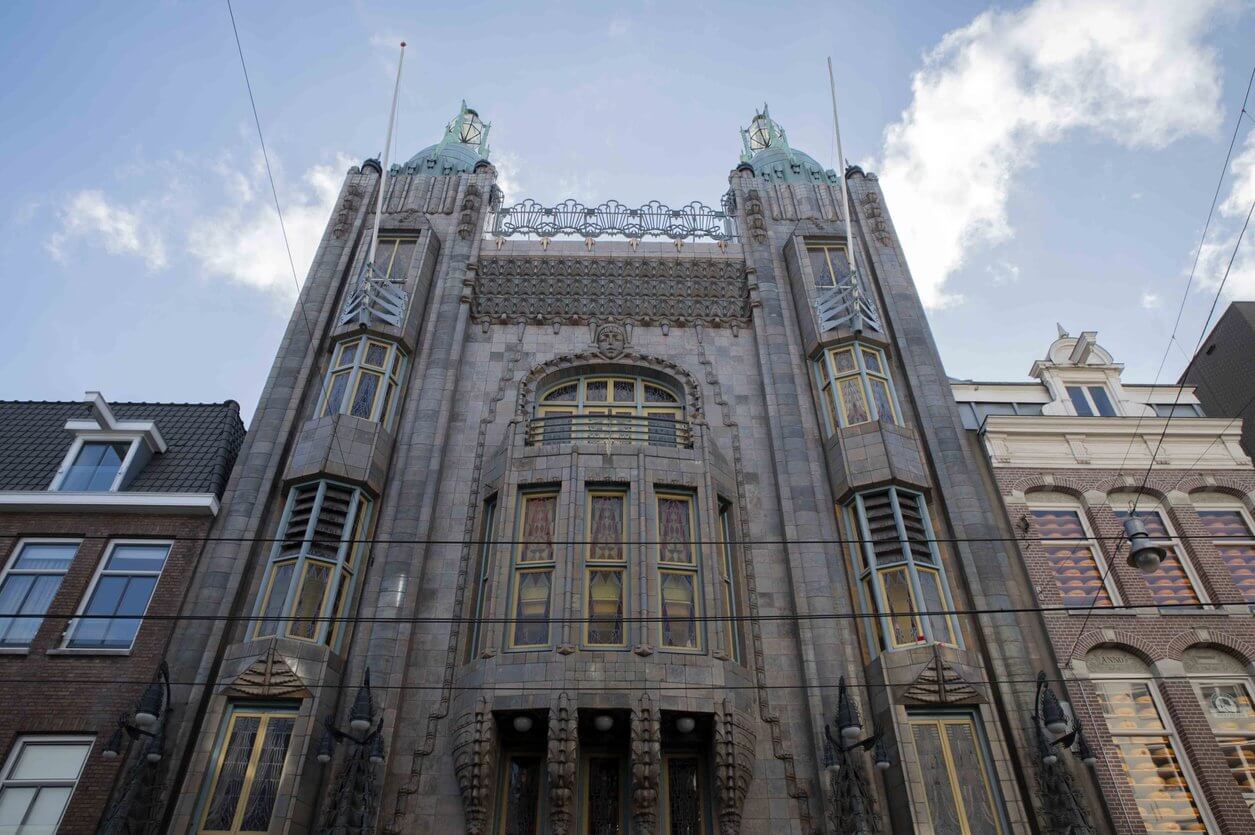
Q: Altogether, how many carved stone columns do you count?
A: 4